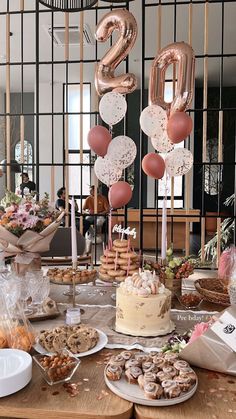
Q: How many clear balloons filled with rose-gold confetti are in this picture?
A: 6